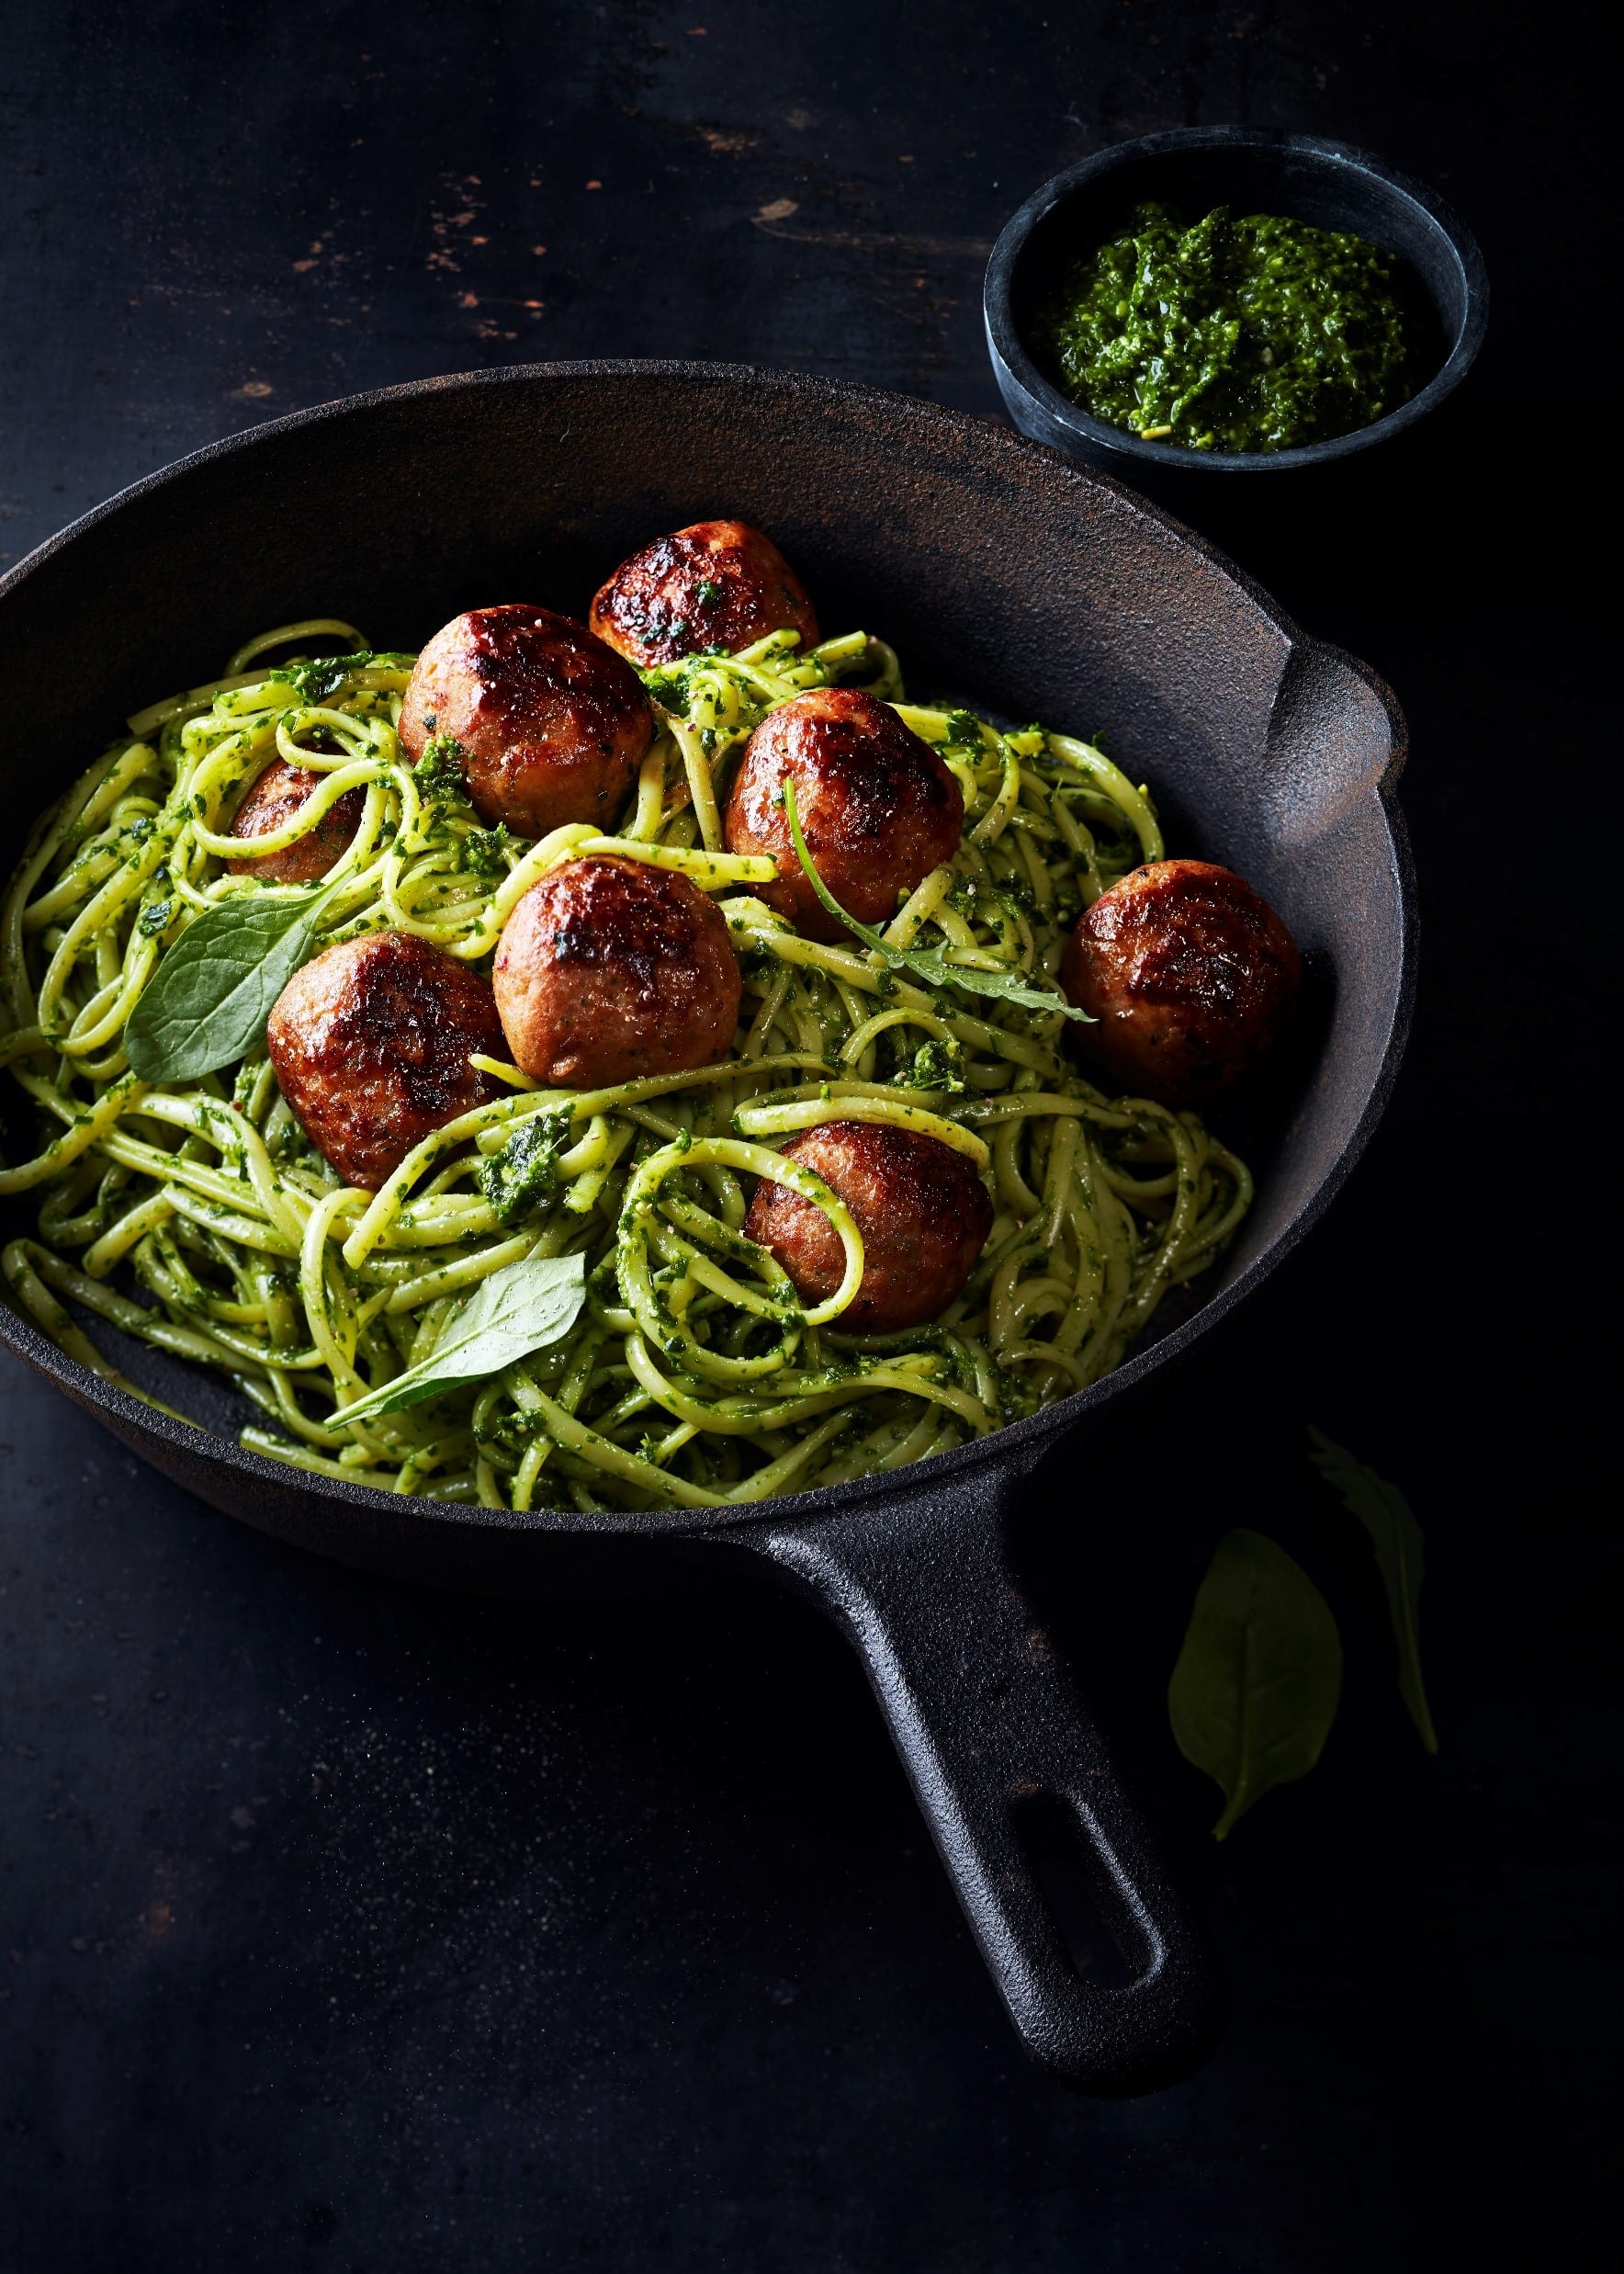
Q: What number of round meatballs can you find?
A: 8